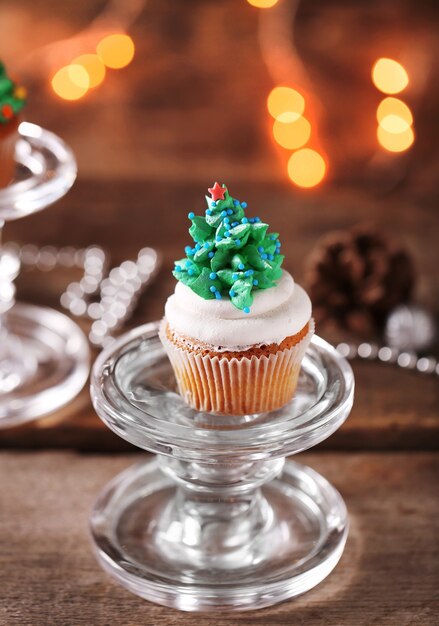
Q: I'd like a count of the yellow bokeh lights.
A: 10